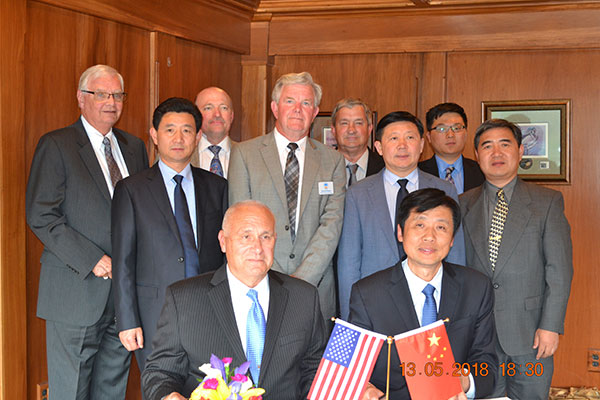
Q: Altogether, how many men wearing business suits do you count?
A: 10